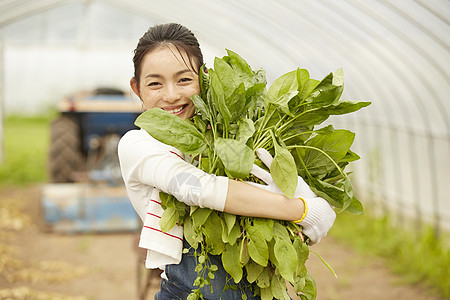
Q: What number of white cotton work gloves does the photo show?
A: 2